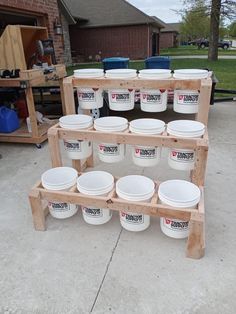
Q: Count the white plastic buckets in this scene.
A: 12